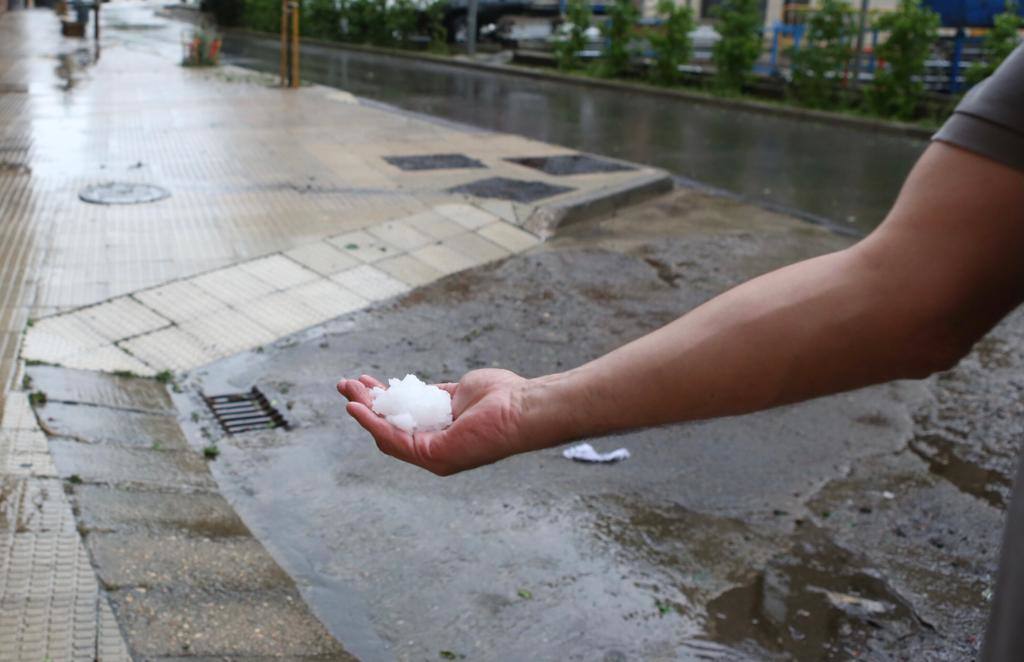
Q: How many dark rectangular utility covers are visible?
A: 3